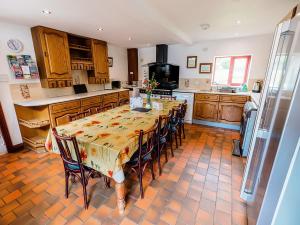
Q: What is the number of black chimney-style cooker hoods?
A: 1